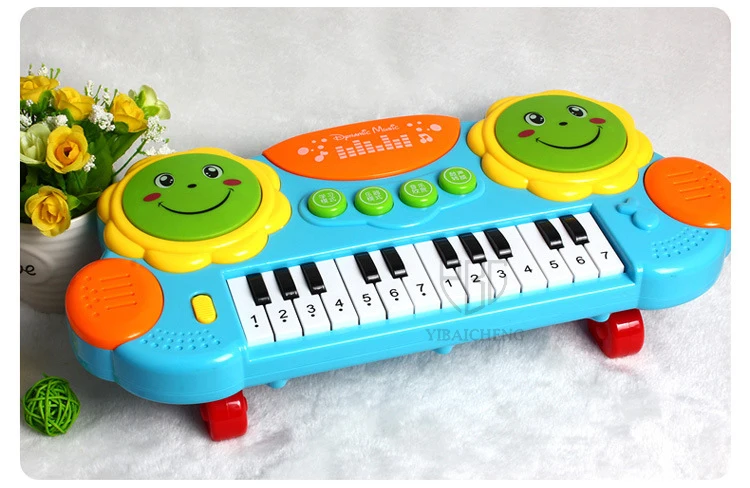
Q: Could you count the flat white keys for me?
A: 14